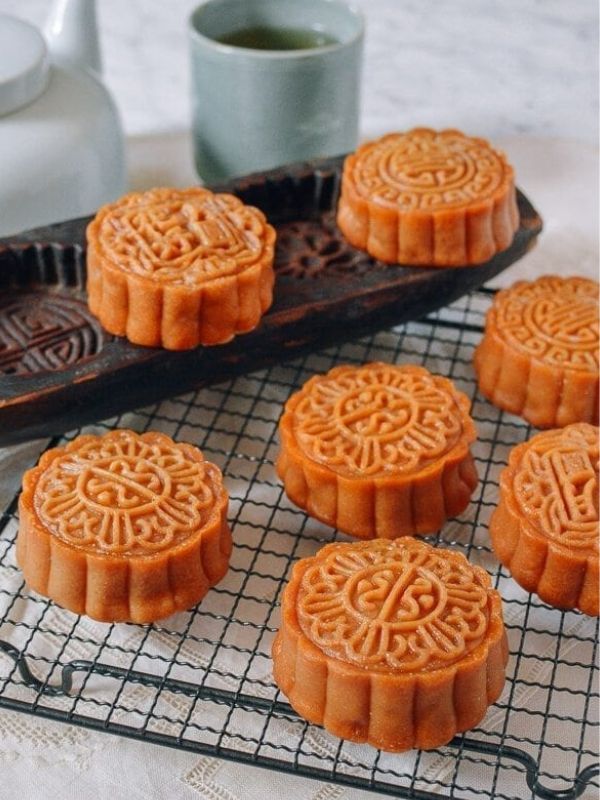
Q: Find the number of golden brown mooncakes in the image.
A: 7